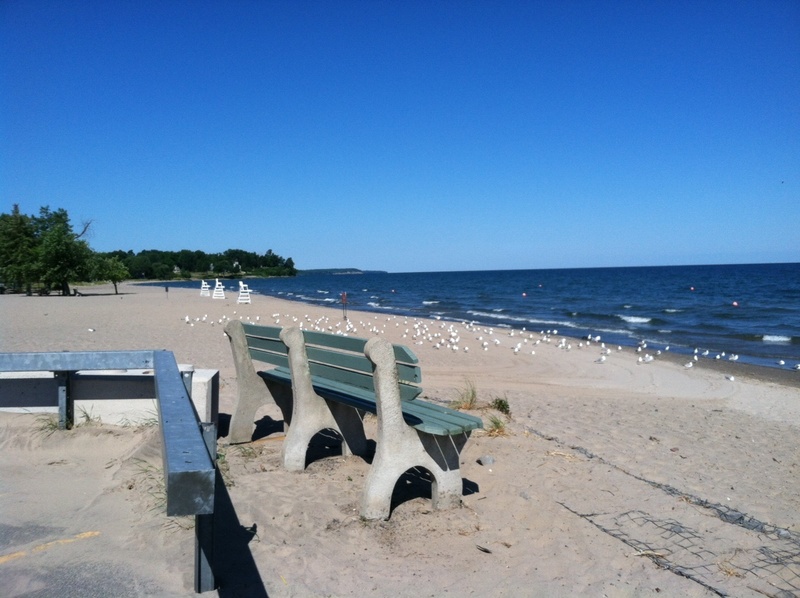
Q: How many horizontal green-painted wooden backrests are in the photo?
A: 3